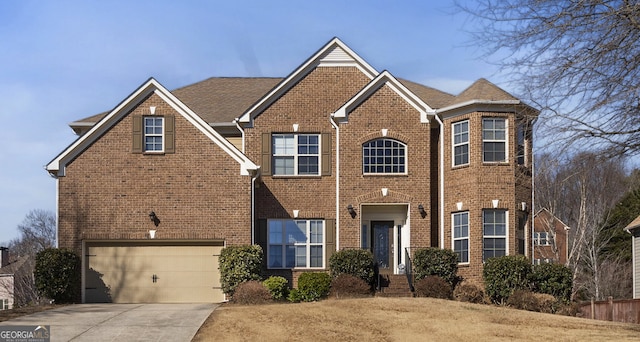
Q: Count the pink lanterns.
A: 0